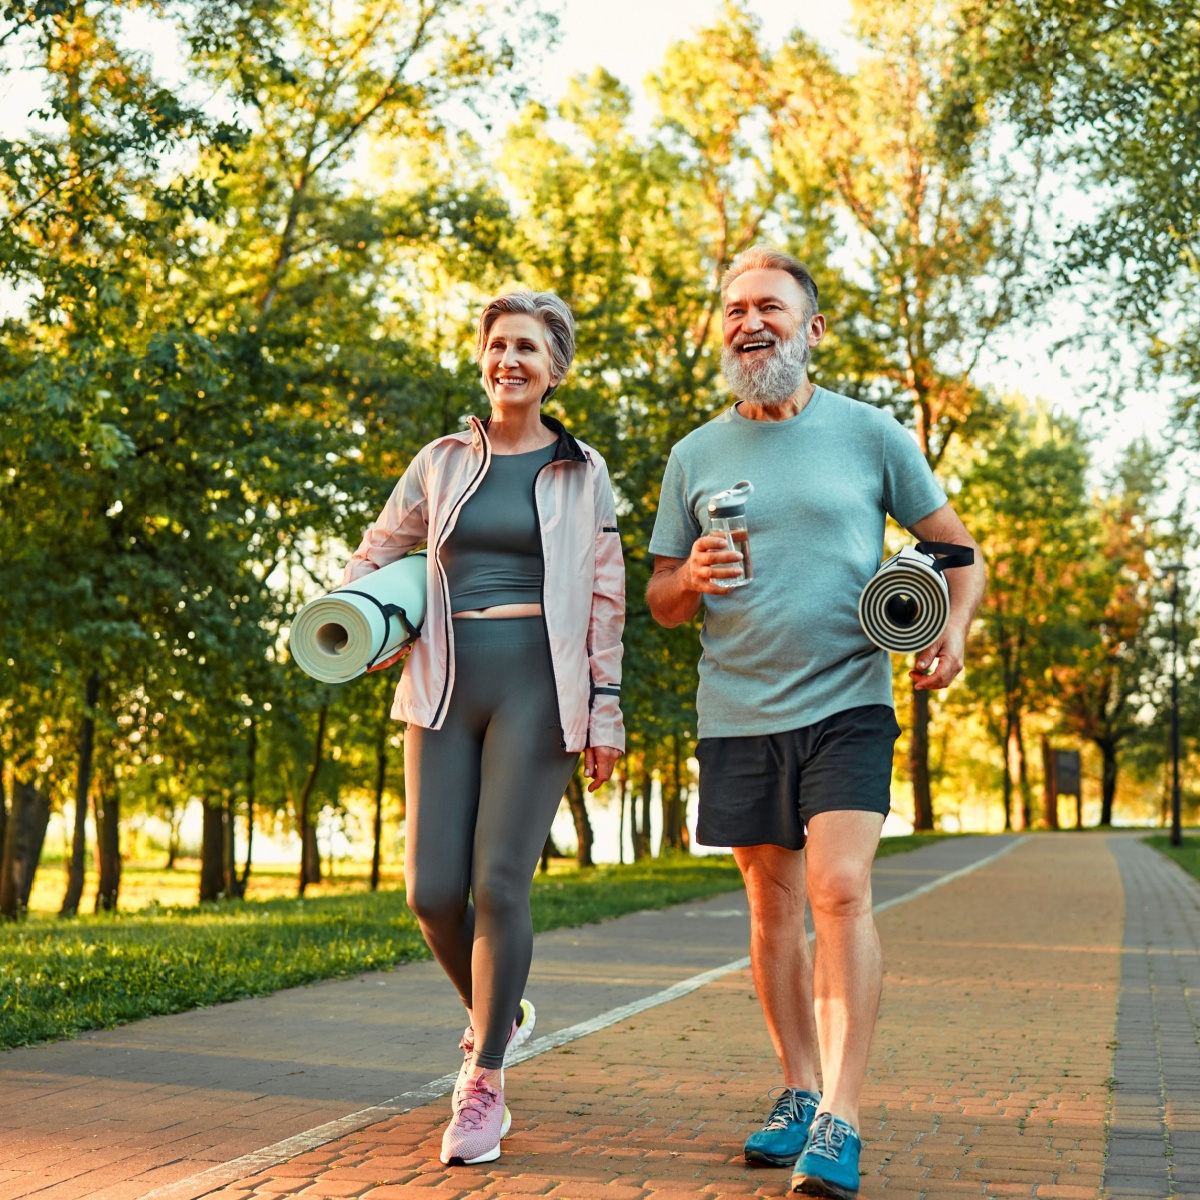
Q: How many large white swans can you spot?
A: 0